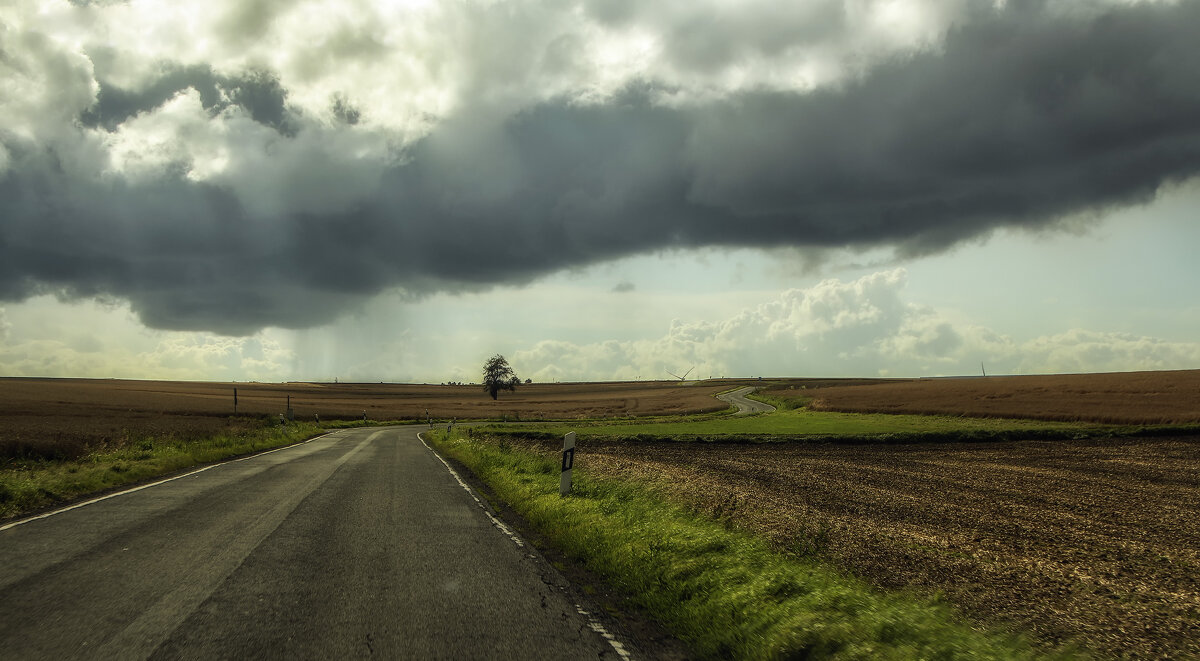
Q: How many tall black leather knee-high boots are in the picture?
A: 0